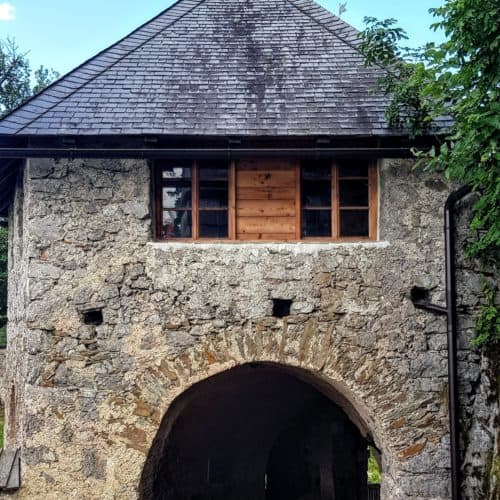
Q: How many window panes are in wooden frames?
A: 12